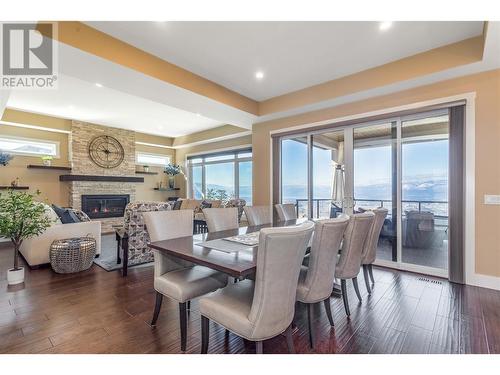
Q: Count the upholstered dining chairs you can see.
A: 8